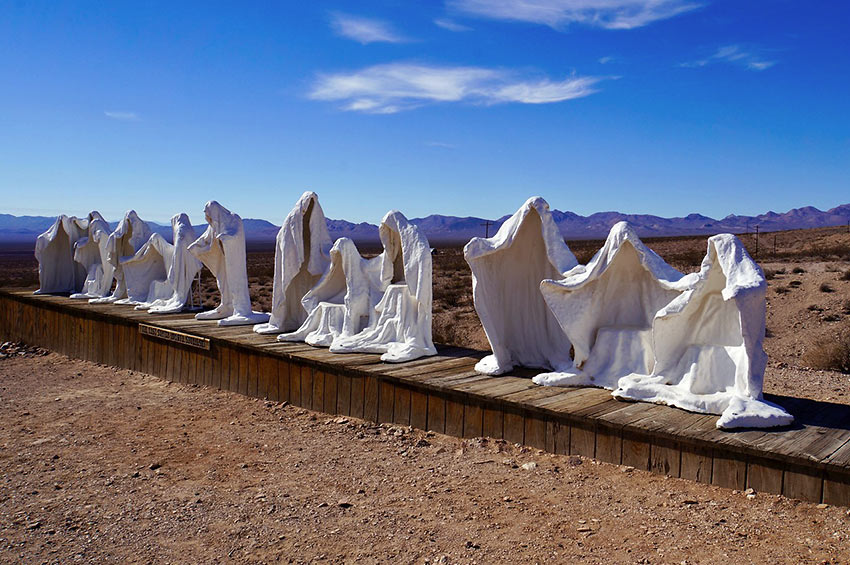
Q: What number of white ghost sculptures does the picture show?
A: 13